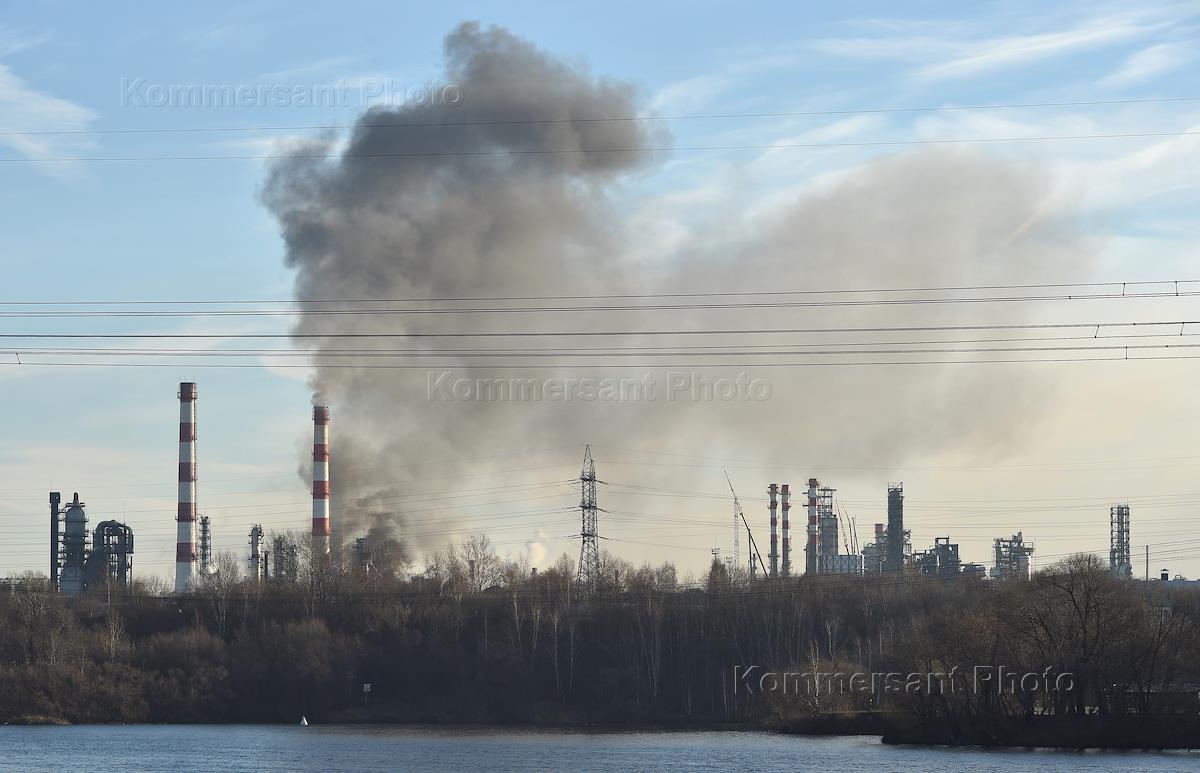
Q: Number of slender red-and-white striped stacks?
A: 5